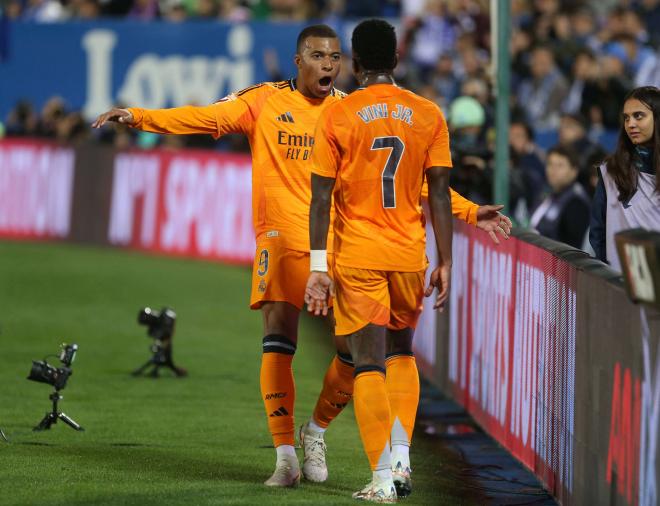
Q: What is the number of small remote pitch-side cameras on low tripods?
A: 2